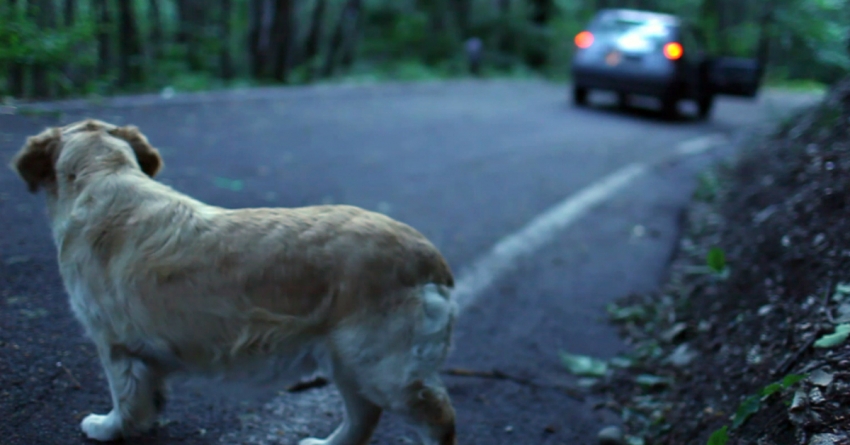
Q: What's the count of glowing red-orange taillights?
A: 2